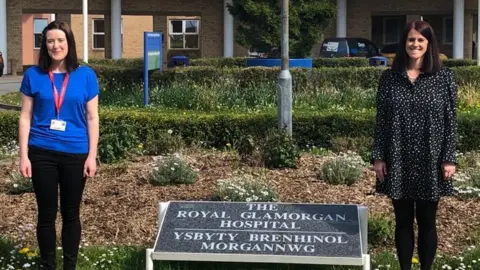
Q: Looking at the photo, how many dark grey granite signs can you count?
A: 1